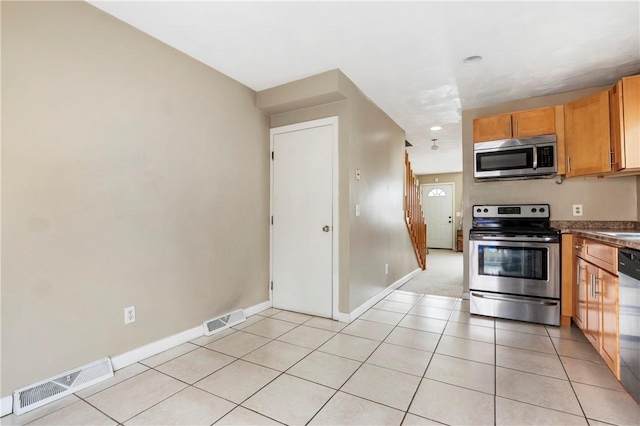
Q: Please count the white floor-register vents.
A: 2